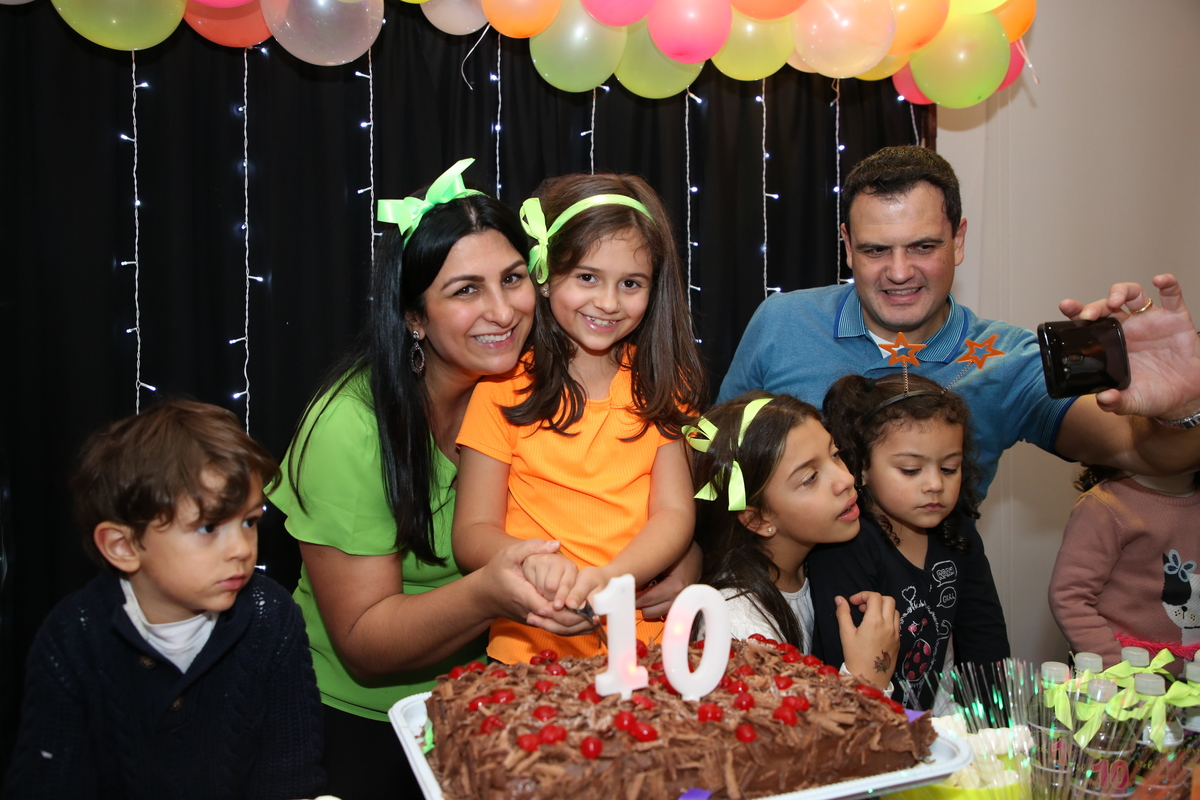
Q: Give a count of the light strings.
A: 9